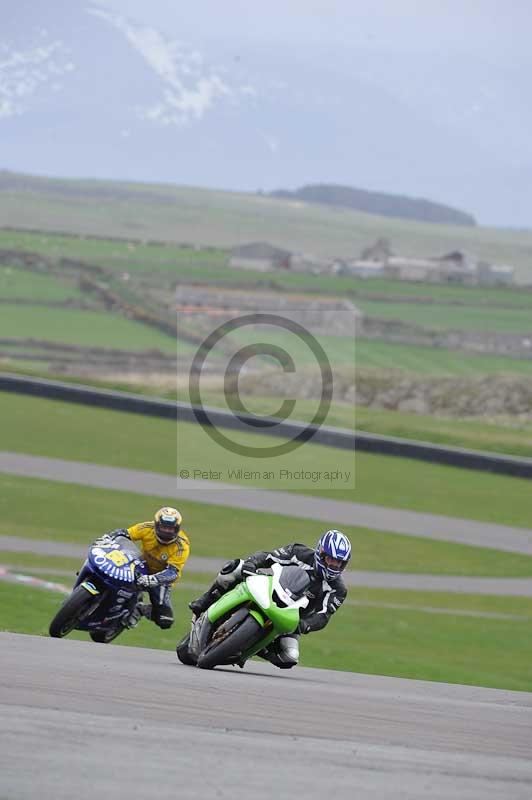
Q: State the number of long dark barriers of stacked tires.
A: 1